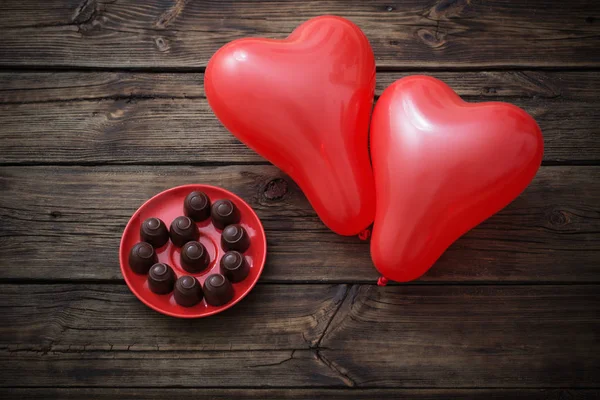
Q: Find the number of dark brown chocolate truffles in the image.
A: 11